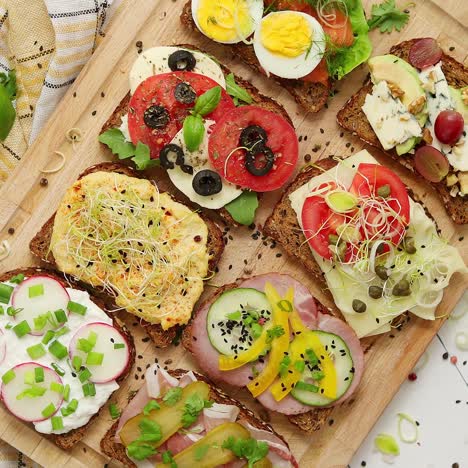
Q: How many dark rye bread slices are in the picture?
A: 8